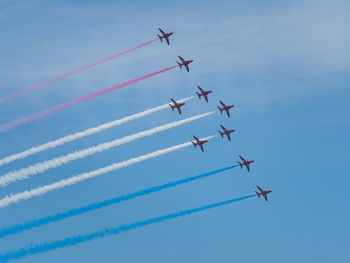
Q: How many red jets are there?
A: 9